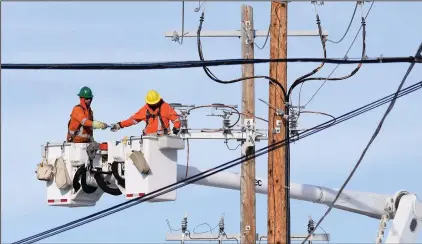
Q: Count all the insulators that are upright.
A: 6